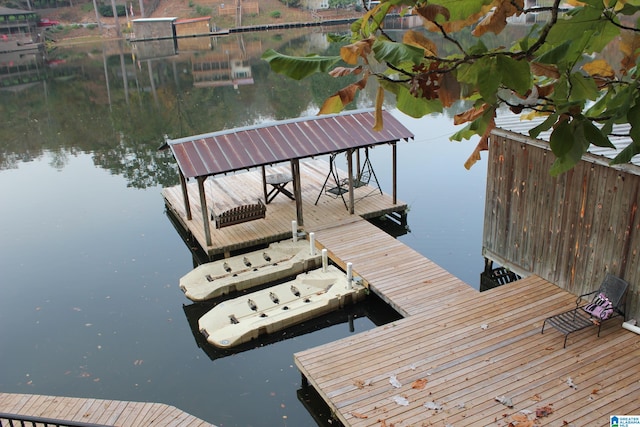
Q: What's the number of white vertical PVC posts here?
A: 4